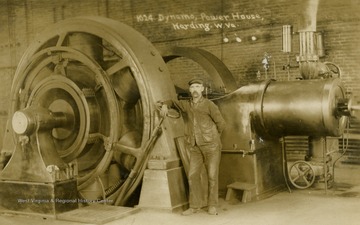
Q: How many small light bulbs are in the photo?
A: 3